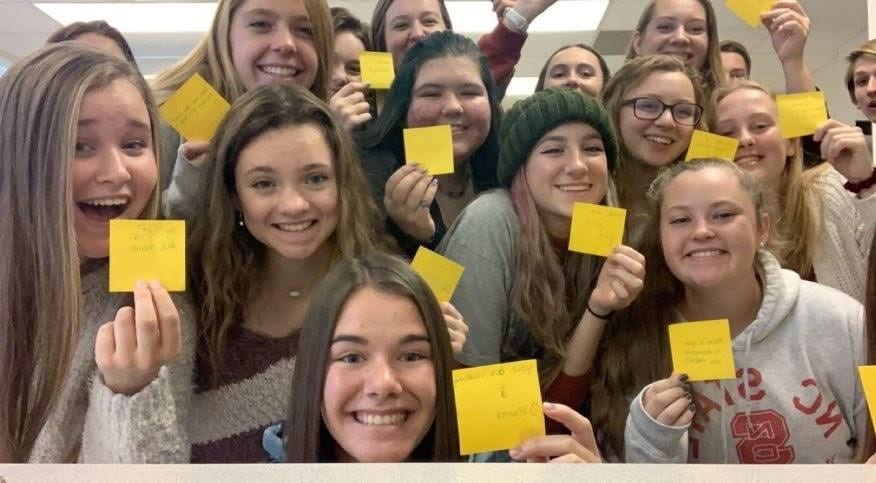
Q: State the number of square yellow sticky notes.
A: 12